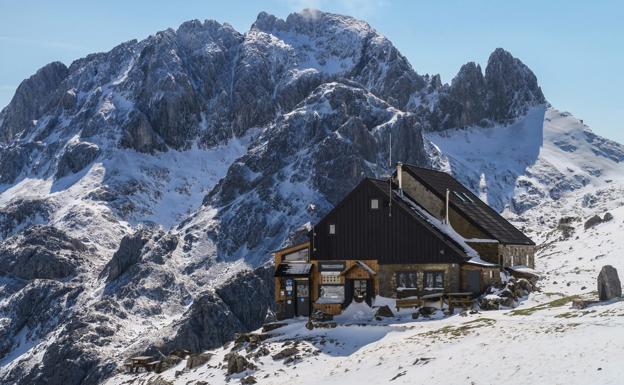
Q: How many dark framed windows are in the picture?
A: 2